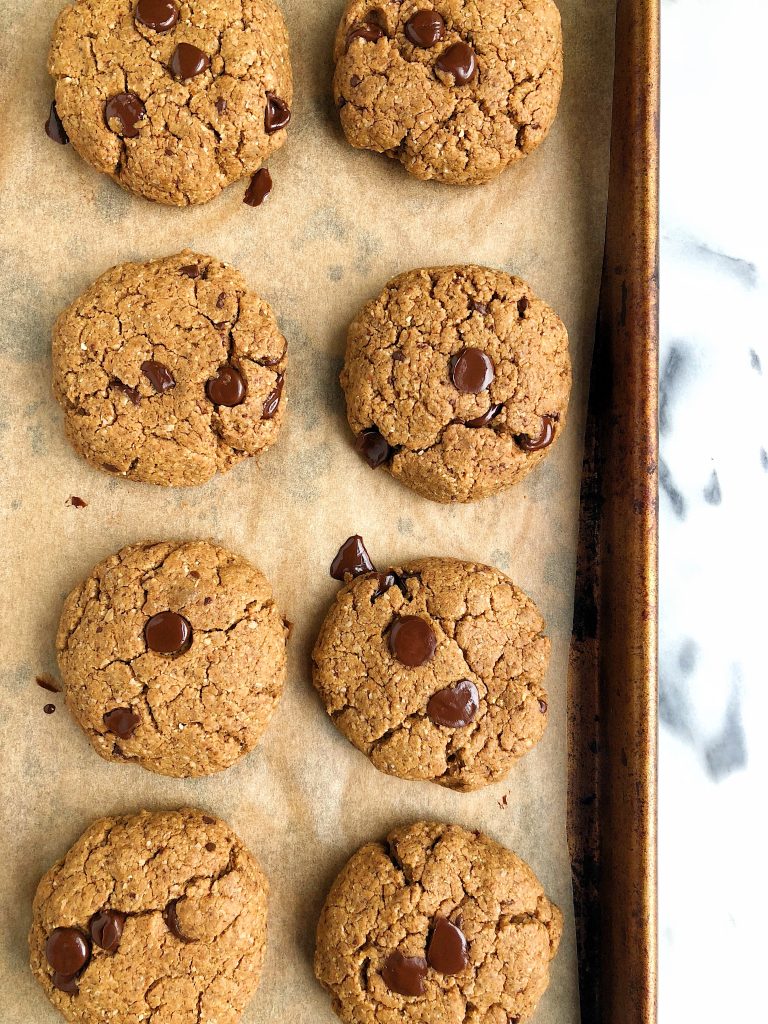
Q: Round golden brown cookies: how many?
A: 8